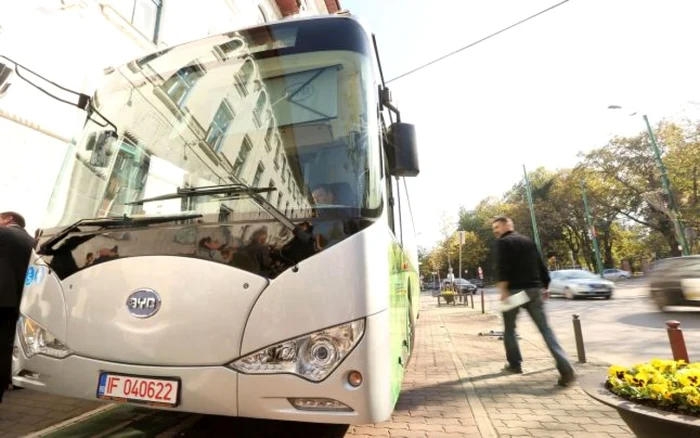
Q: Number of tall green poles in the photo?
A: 3